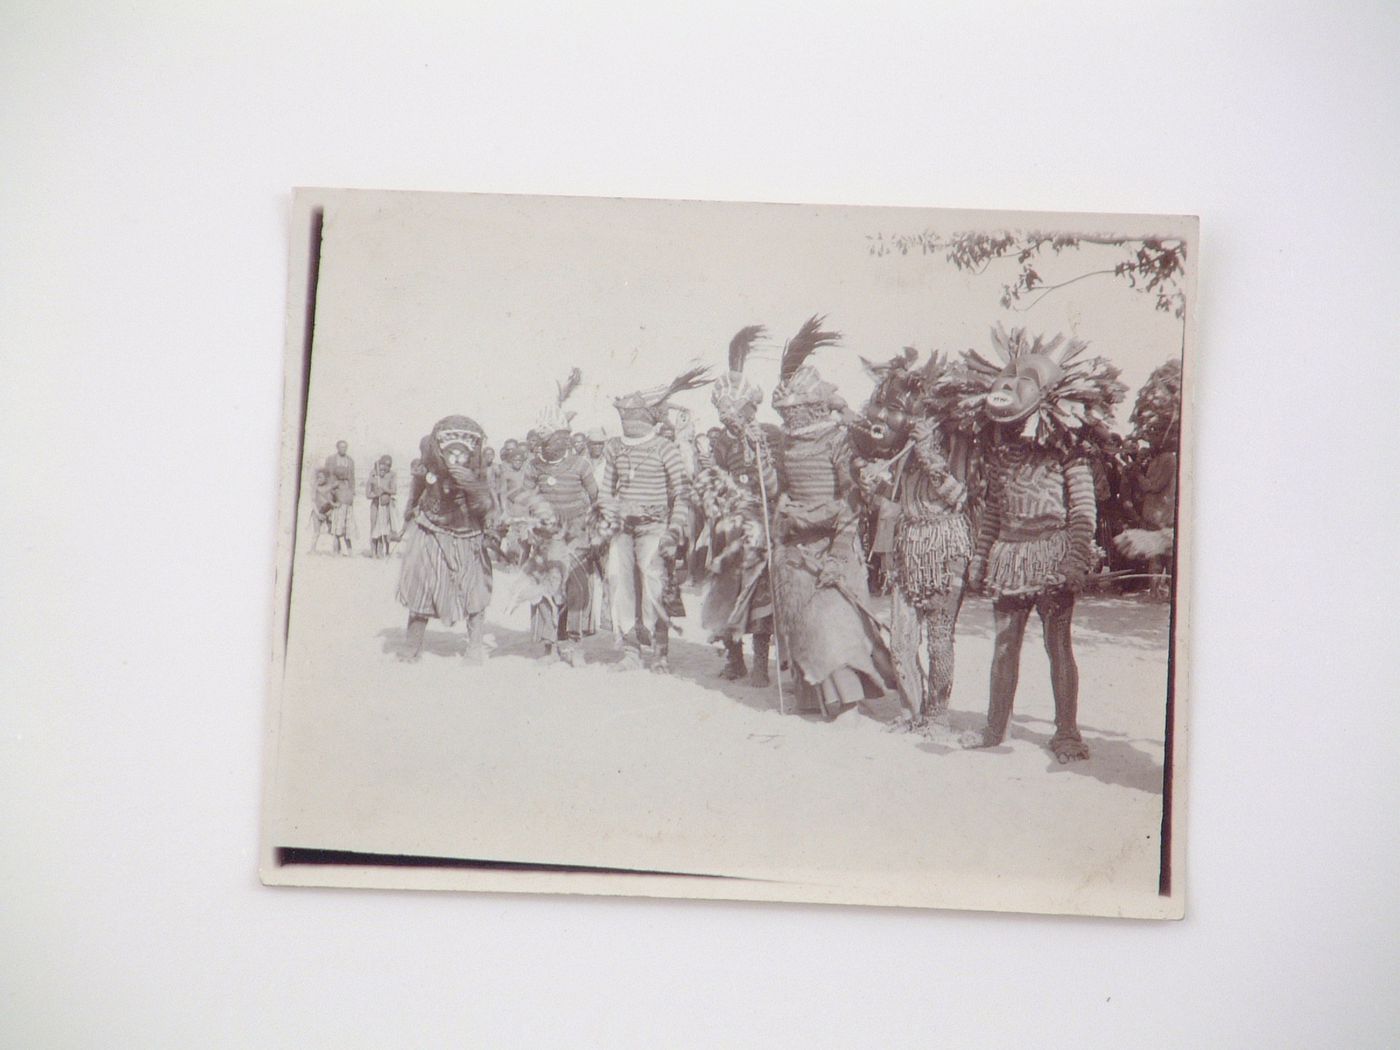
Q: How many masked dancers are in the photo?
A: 7